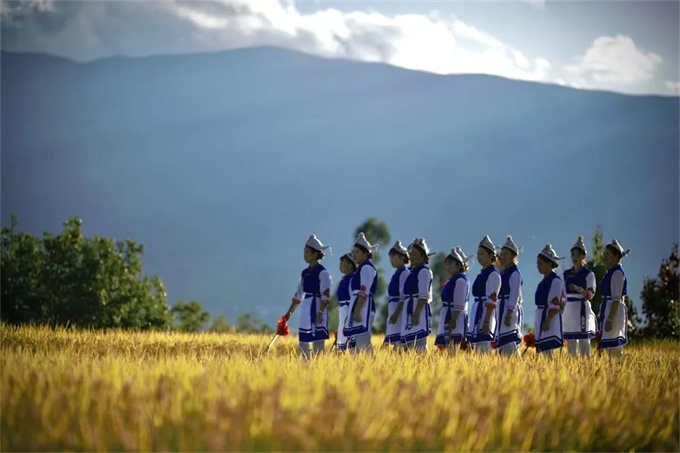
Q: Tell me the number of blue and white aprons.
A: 11